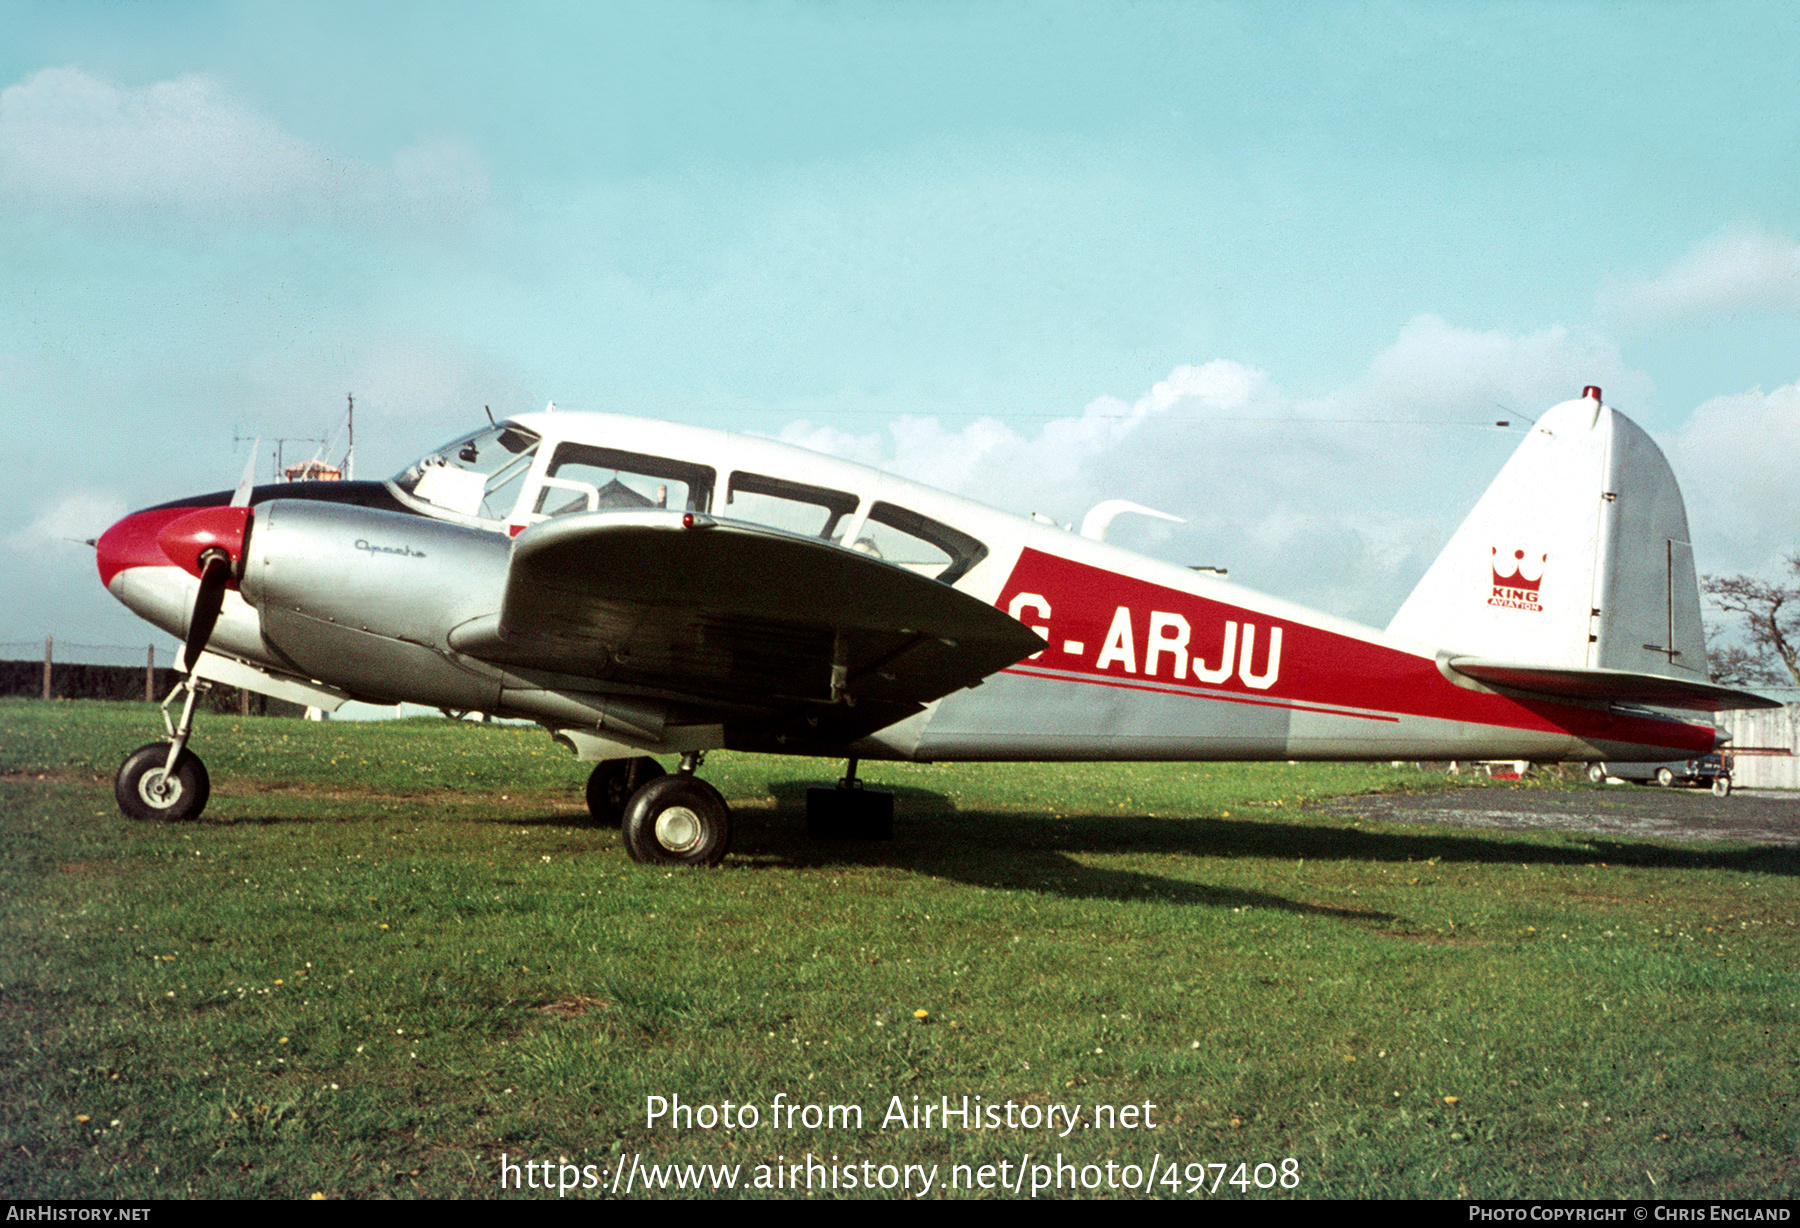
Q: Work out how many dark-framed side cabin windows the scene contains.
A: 3